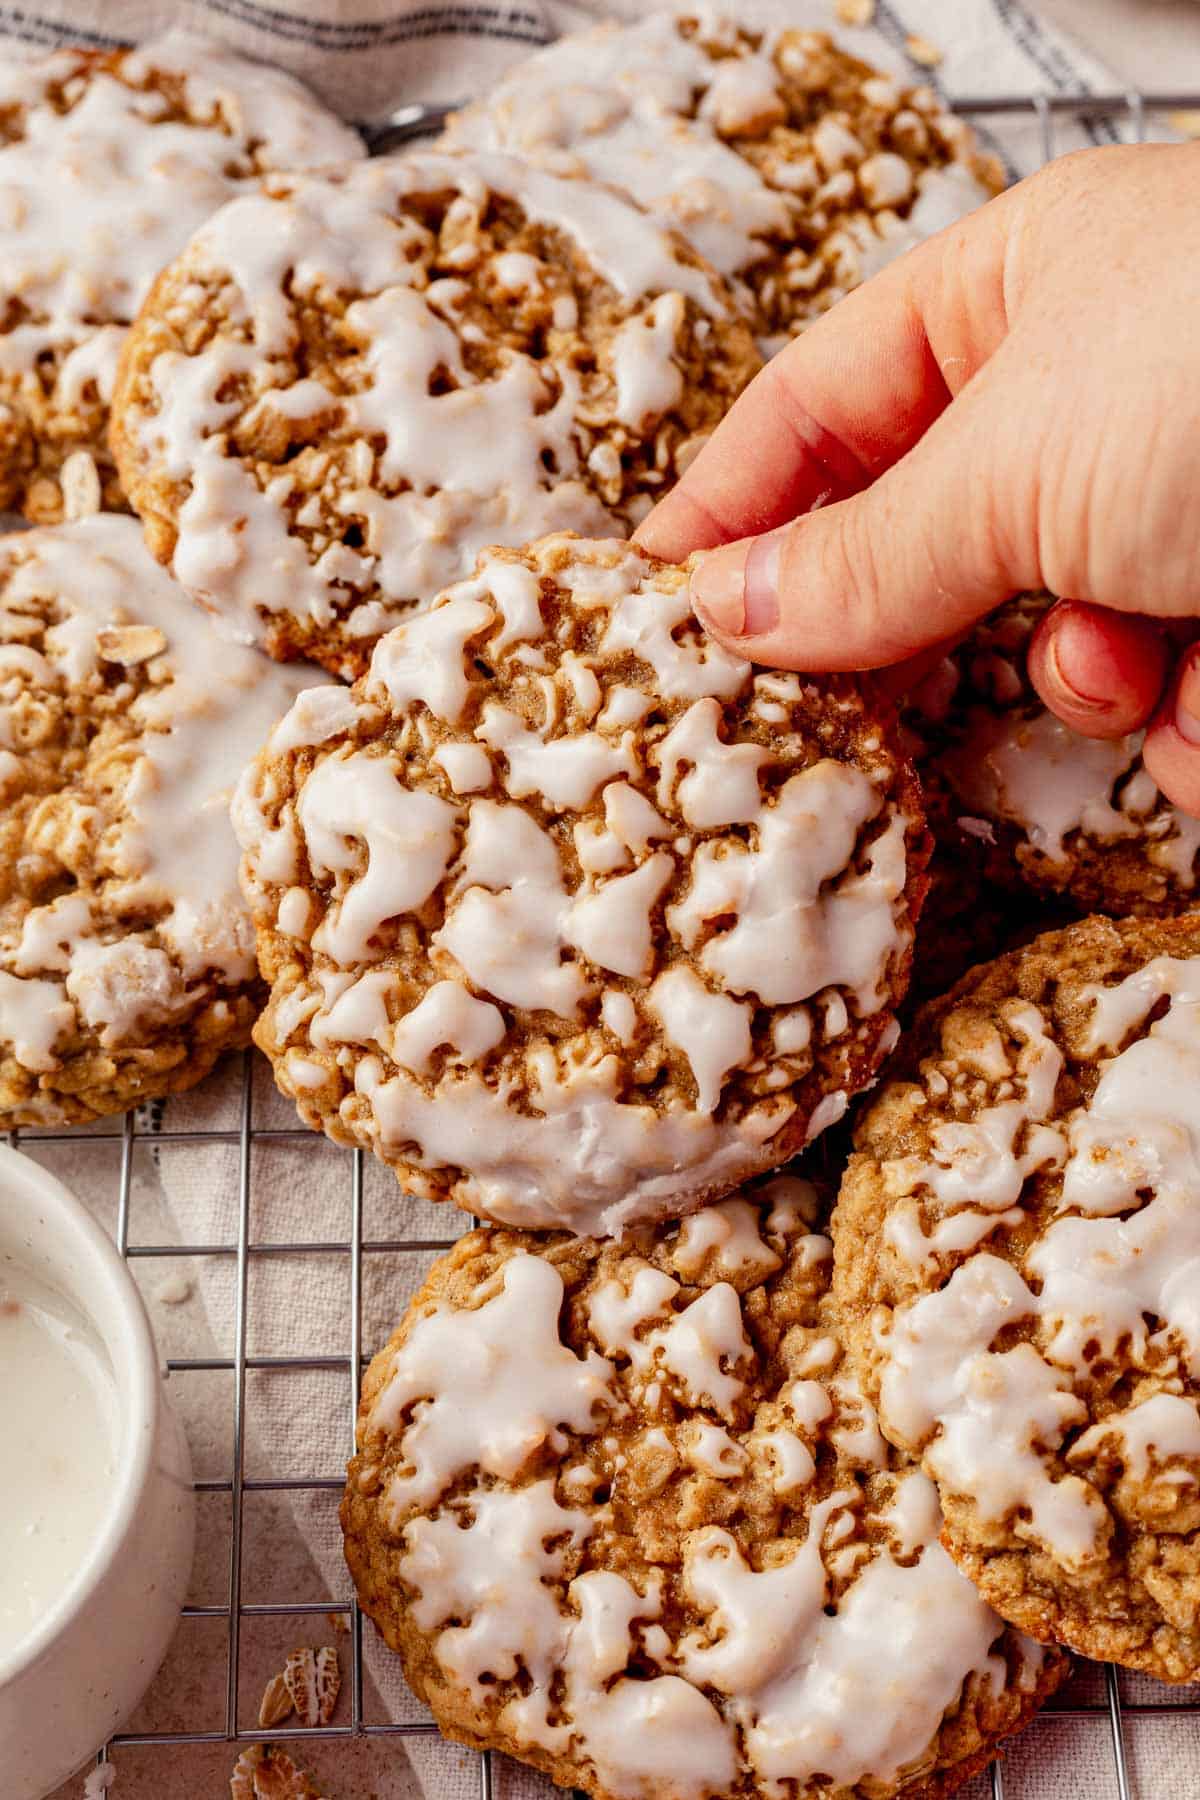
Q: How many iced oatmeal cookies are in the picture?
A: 8